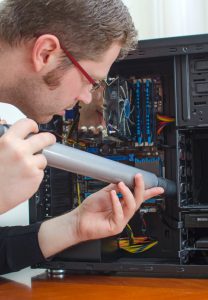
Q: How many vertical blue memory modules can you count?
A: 2